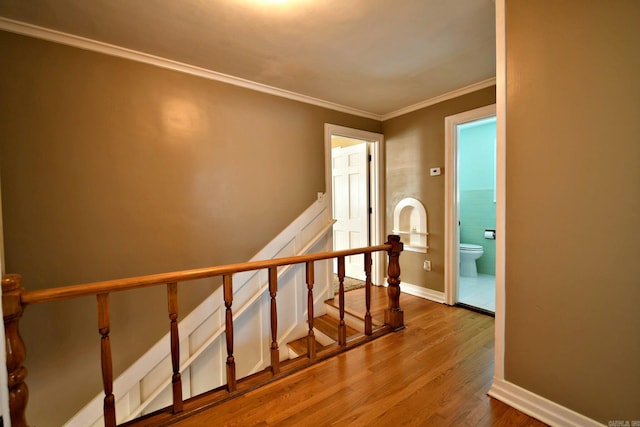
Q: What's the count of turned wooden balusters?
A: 7